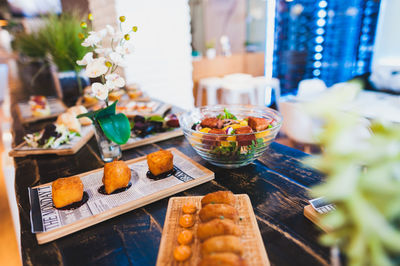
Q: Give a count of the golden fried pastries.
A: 8